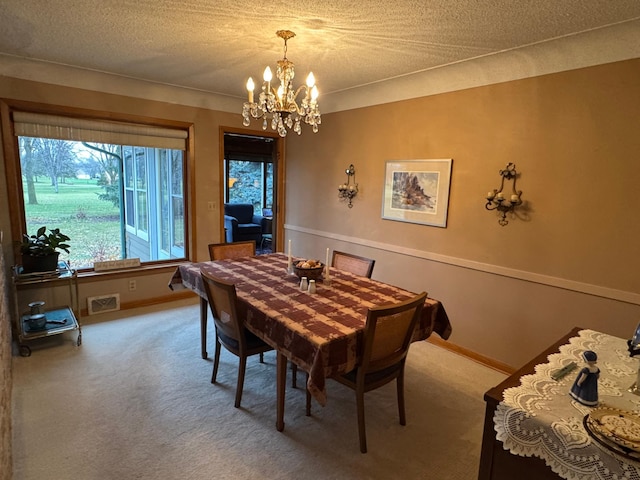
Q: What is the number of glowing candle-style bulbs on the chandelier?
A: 5